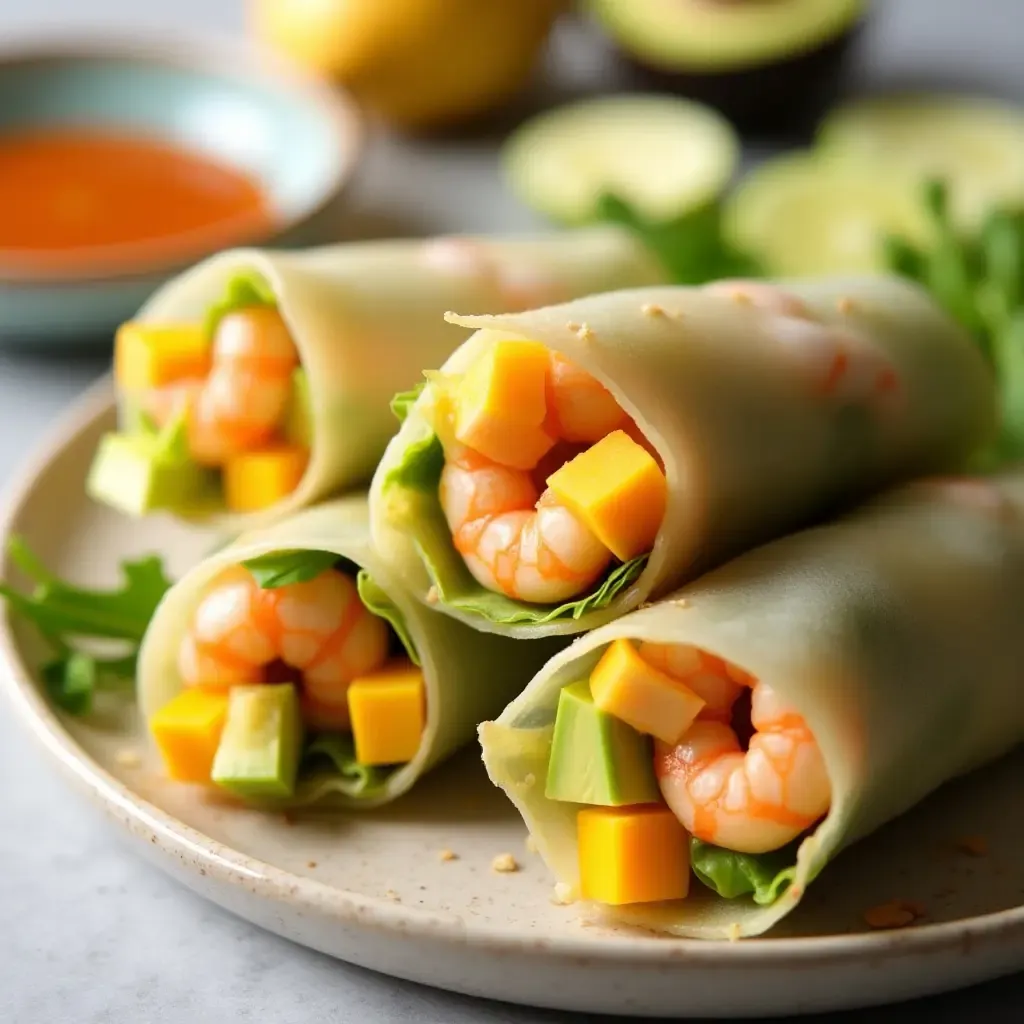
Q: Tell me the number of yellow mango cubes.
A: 8